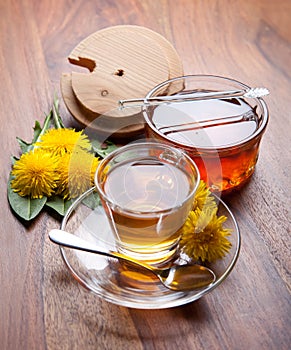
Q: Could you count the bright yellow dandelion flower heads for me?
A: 5